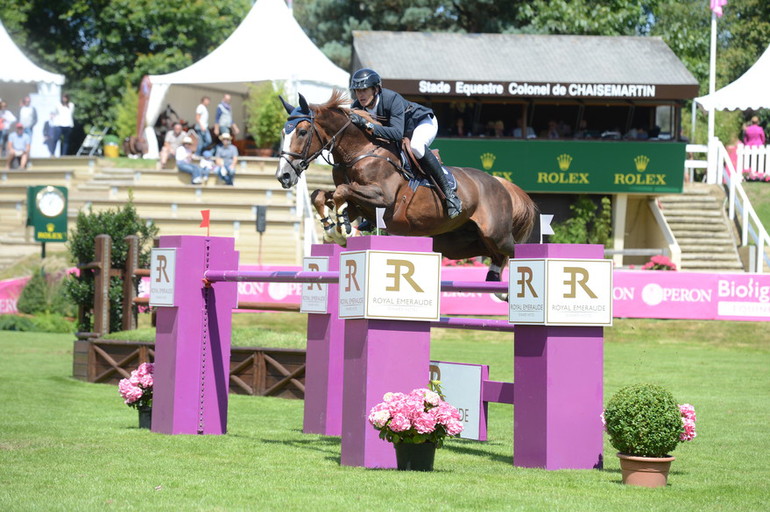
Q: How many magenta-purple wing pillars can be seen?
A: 4